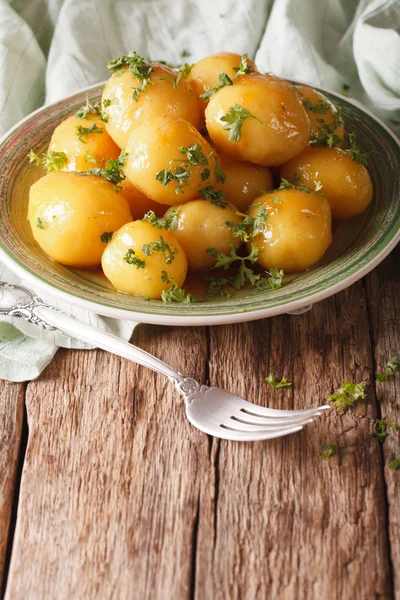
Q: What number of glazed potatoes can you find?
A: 13